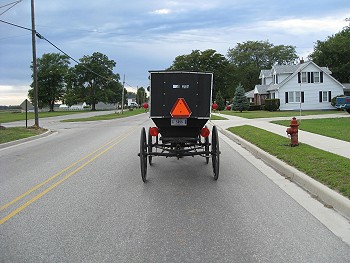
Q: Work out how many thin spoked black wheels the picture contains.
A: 4